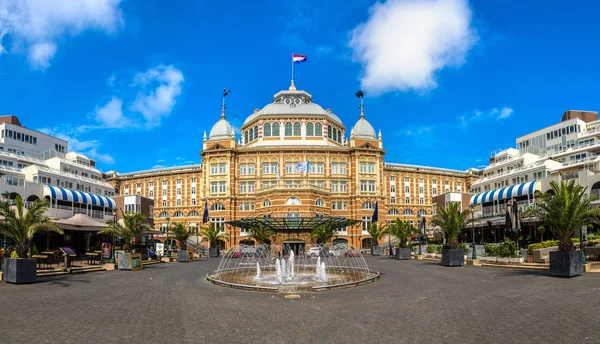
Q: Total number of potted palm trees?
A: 10